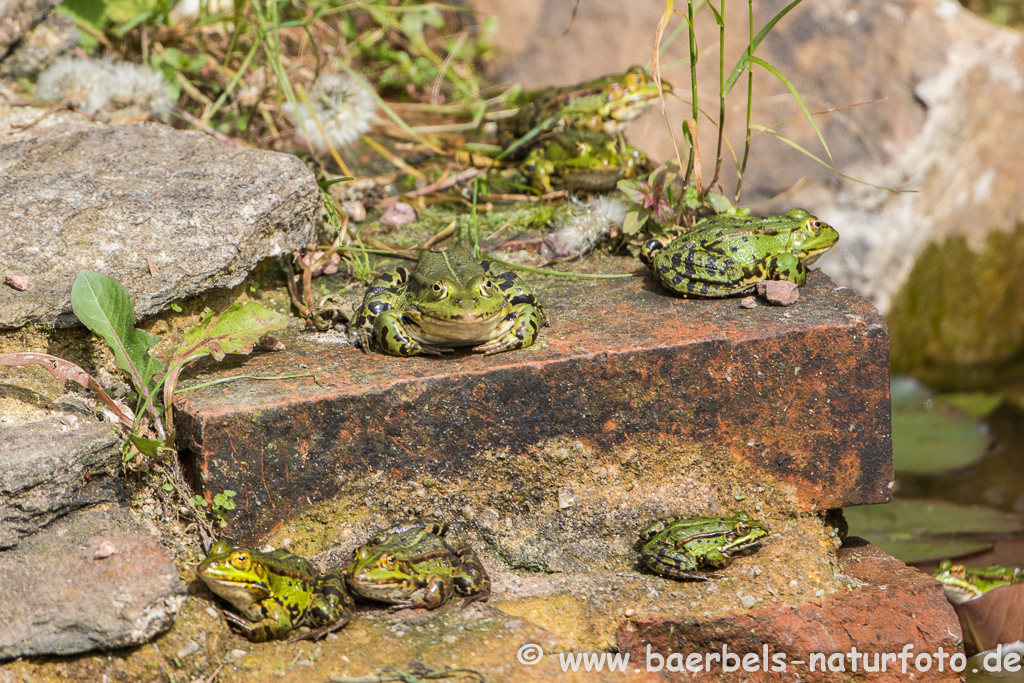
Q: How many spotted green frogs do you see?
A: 8